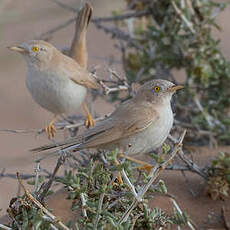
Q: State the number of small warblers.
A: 2